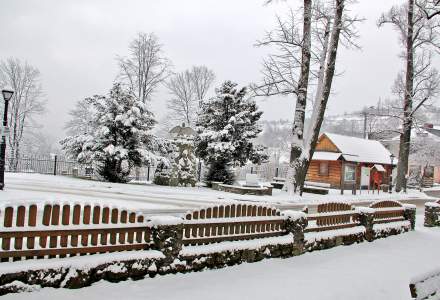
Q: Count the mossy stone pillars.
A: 5